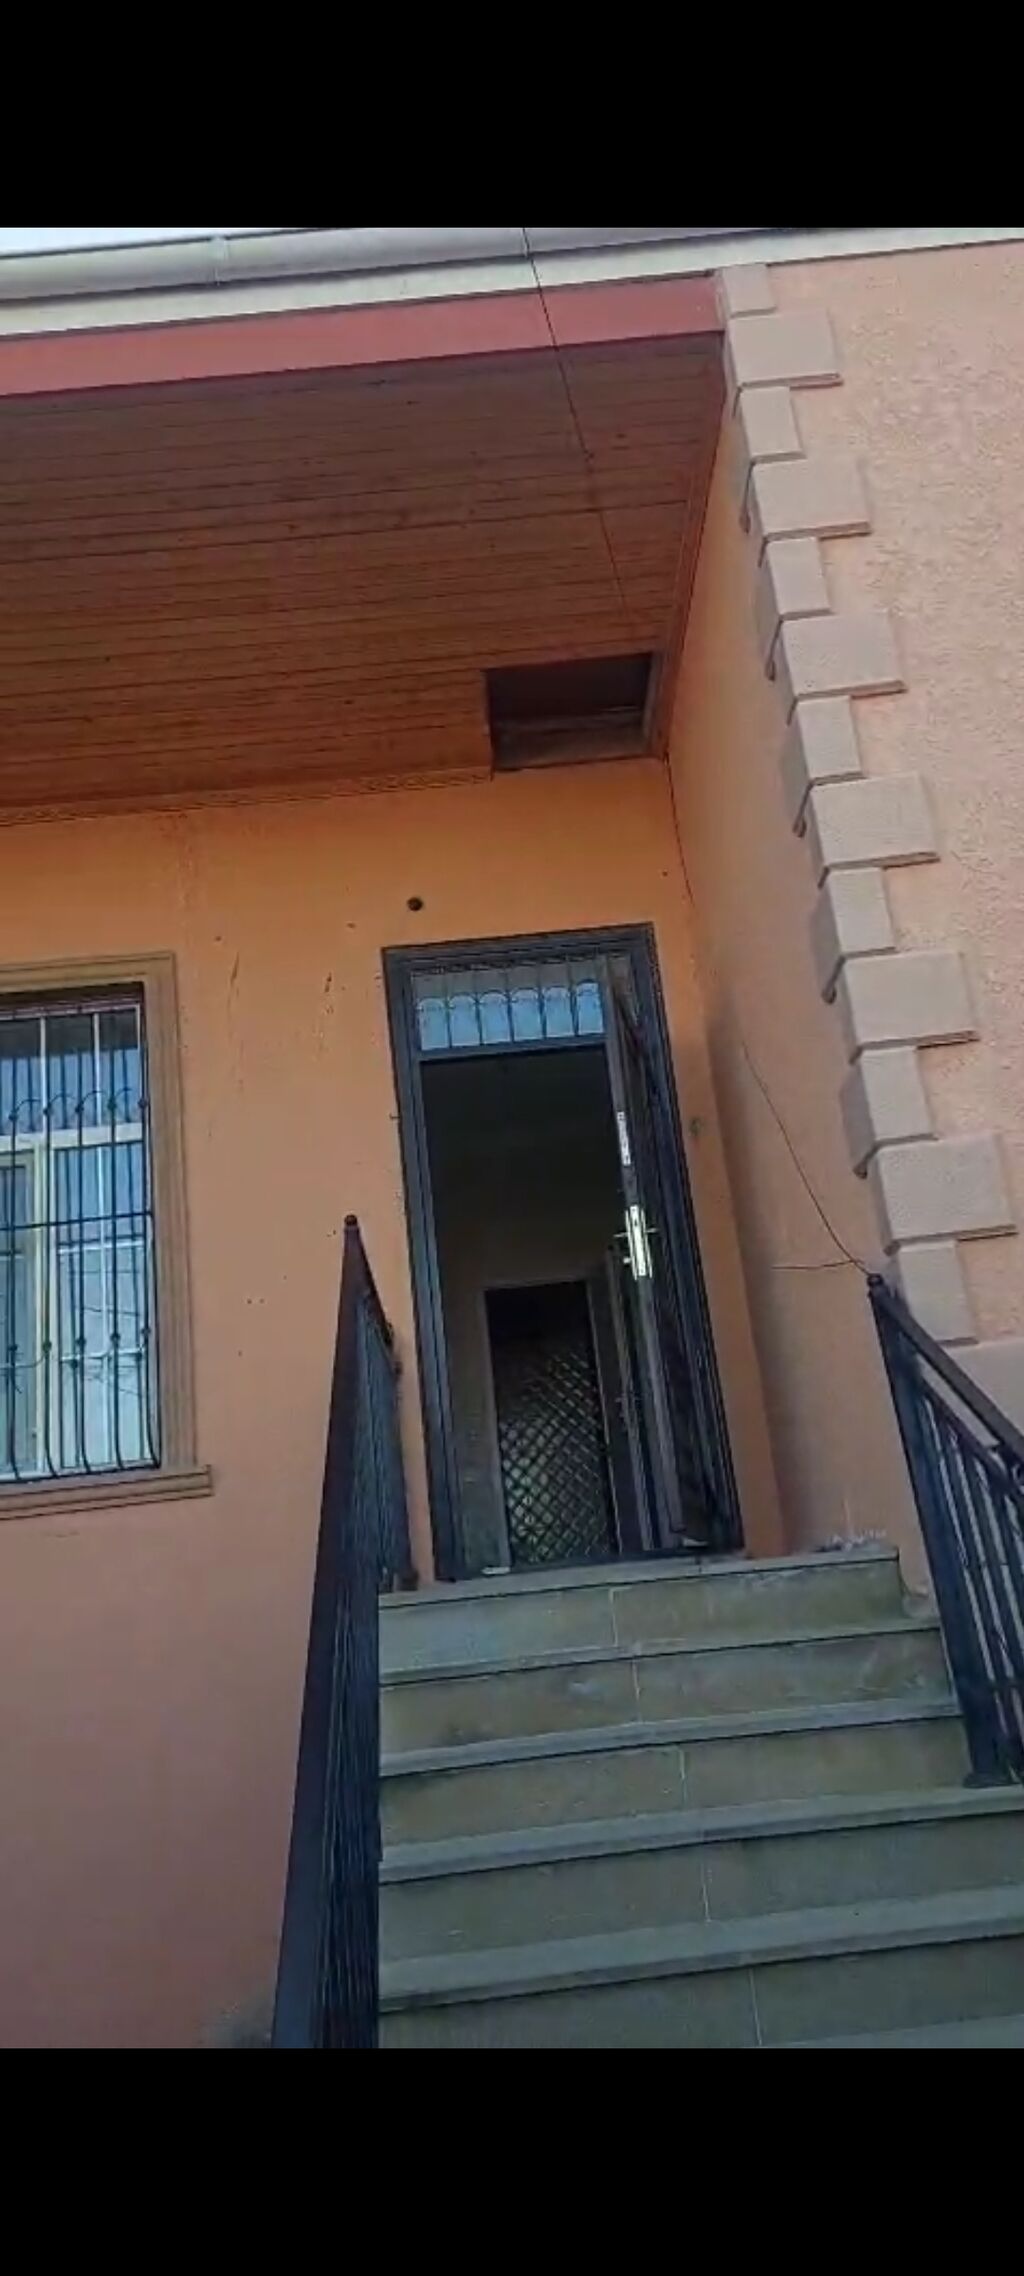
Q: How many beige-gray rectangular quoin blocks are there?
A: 14